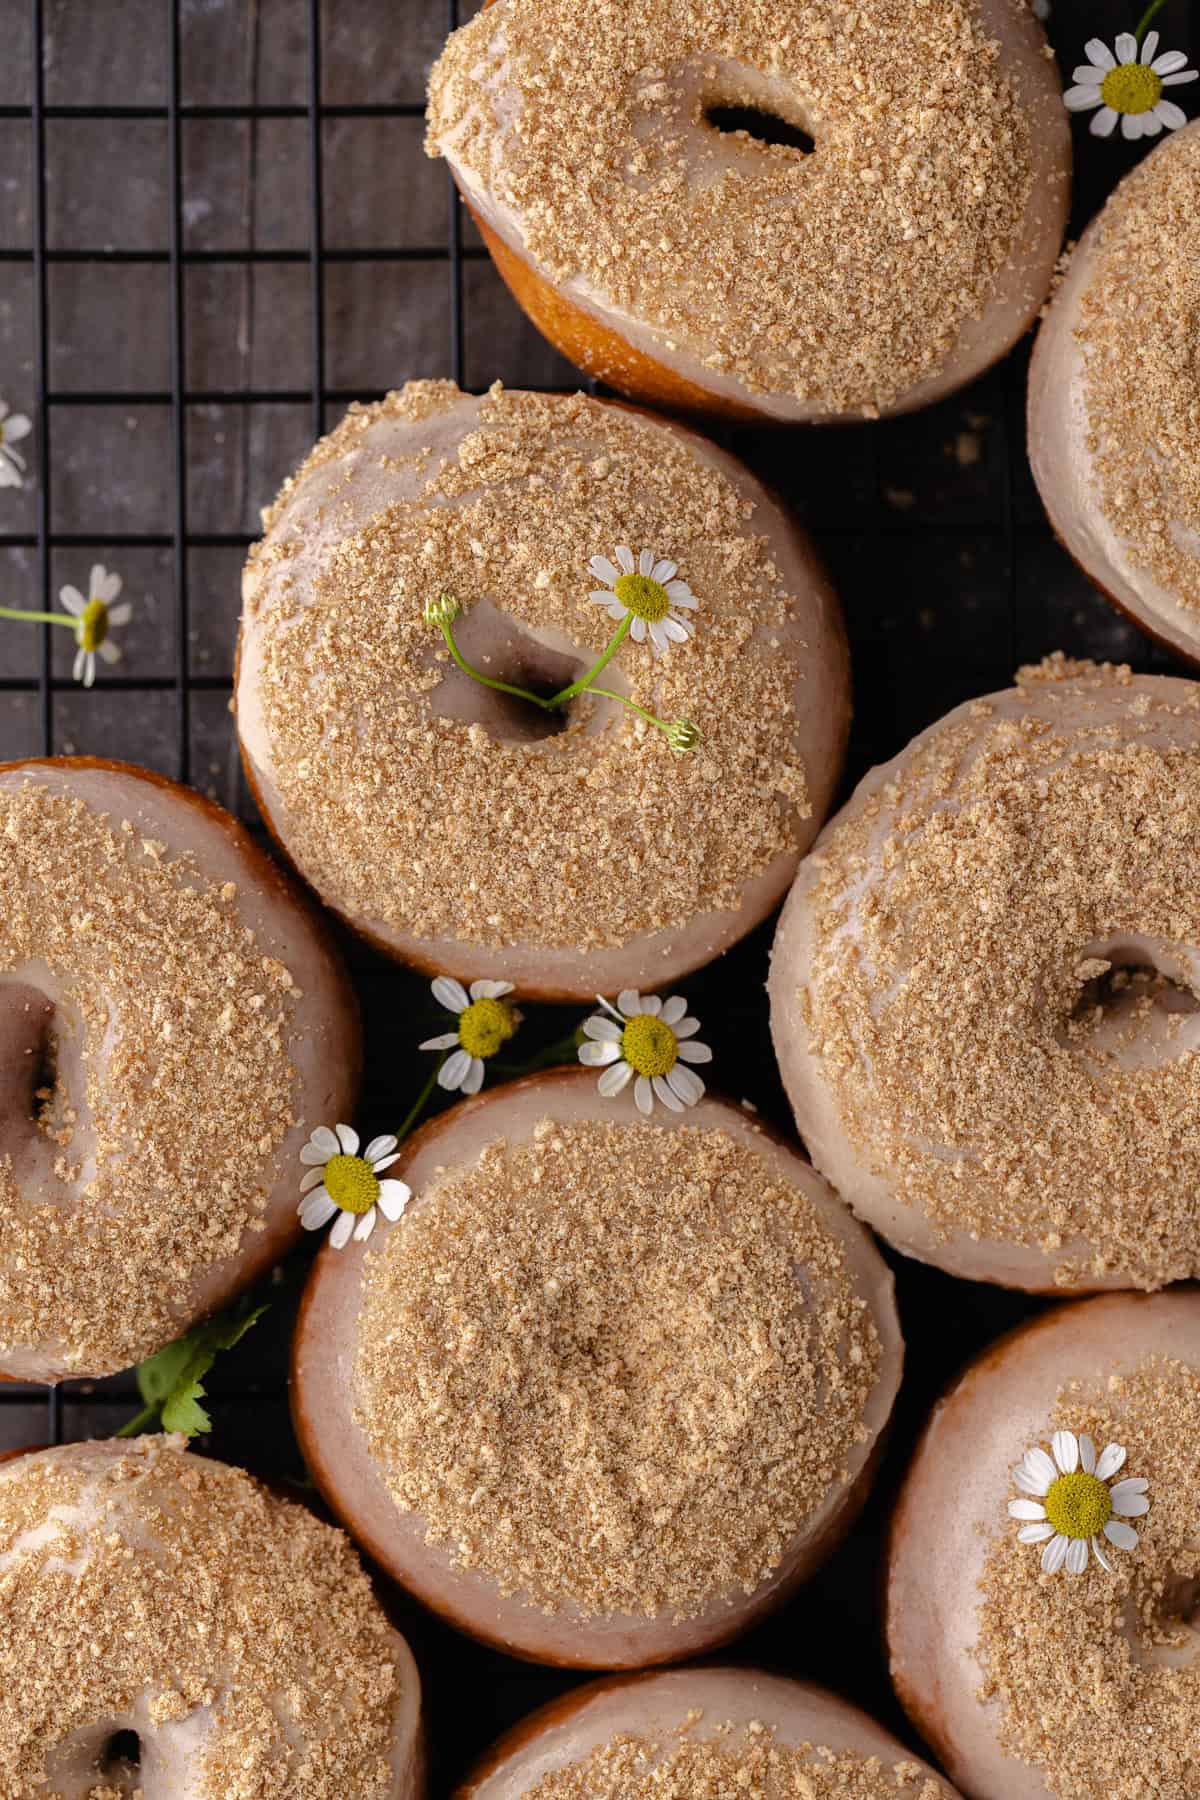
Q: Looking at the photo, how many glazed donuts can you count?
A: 9